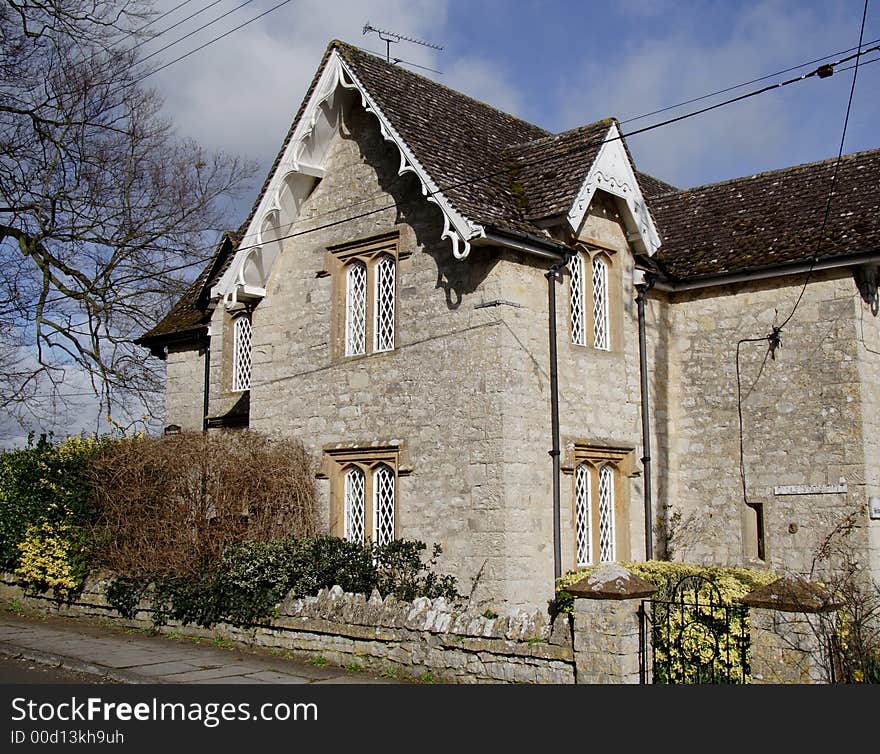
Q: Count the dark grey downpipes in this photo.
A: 3